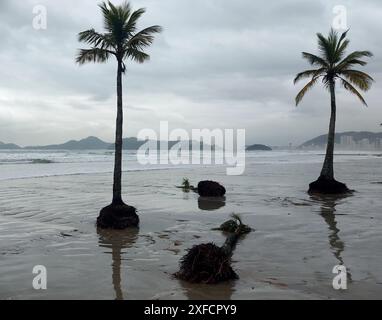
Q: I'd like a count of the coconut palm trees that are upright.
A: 2